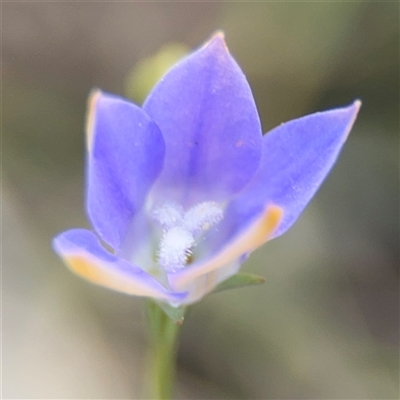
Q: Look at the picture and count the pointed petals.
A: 5